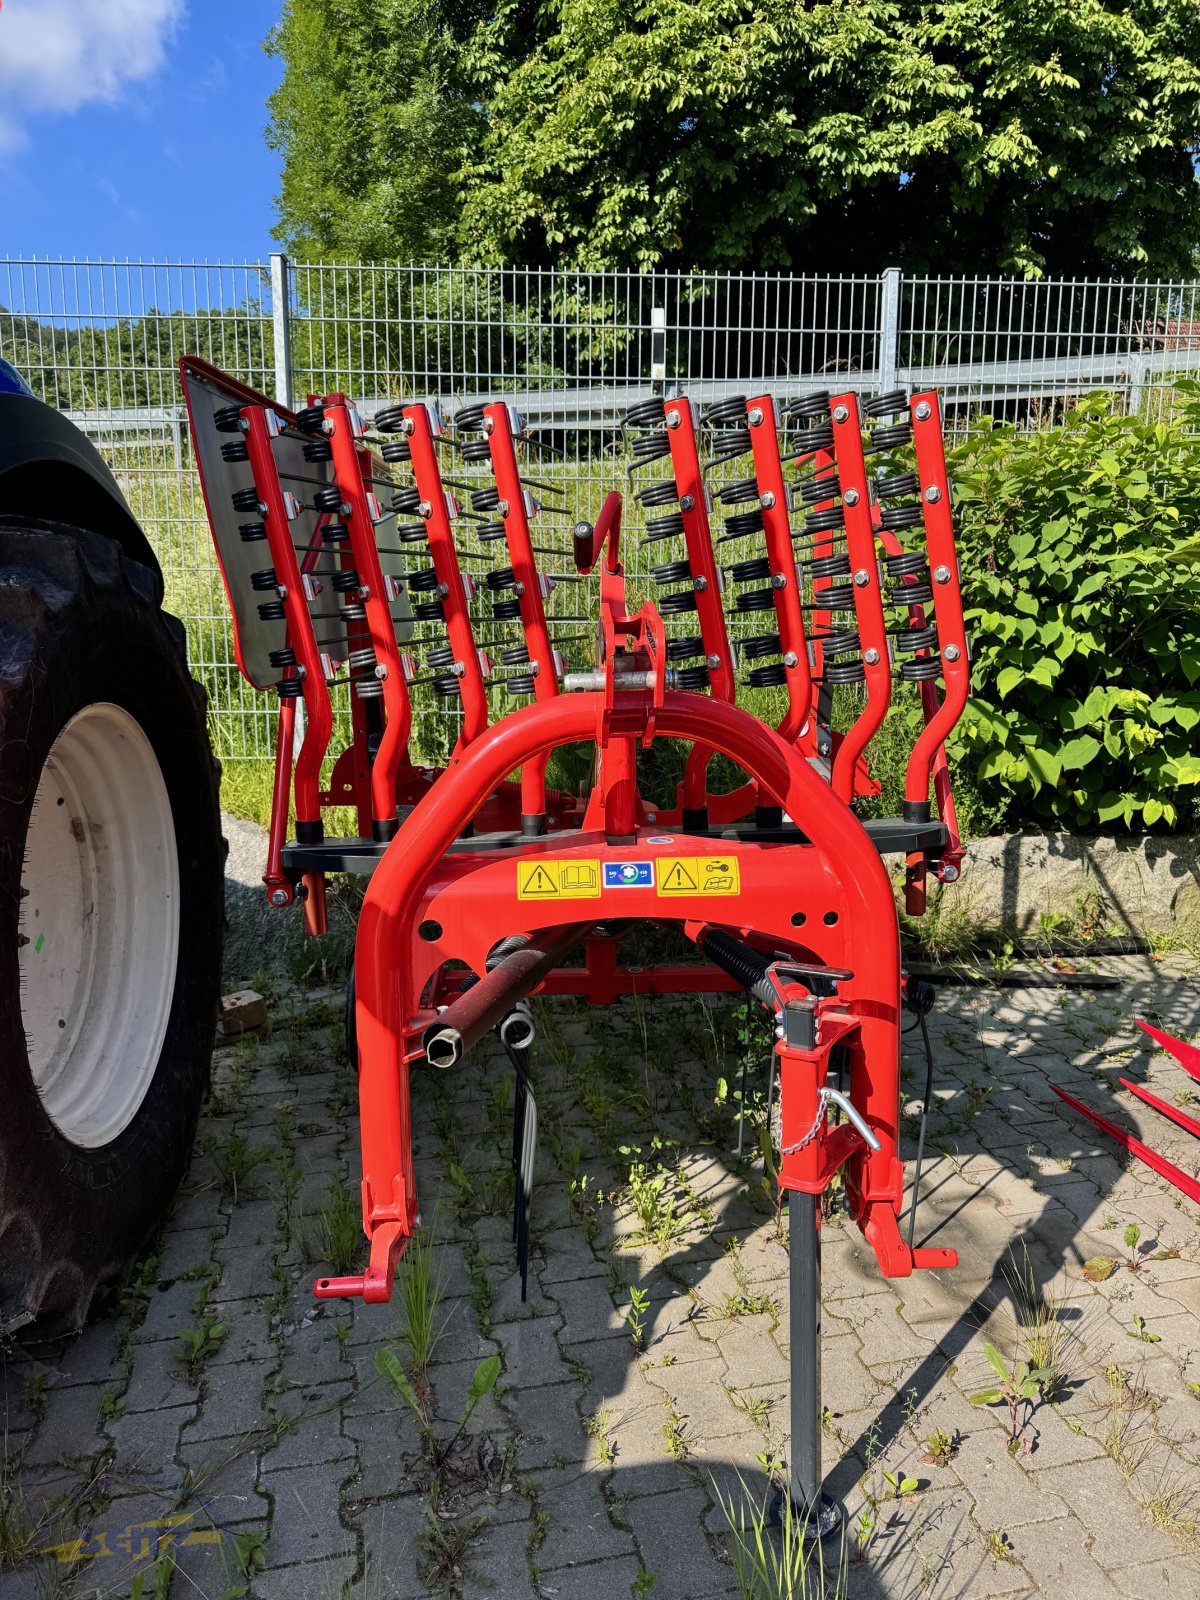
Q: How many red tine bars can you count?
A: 8